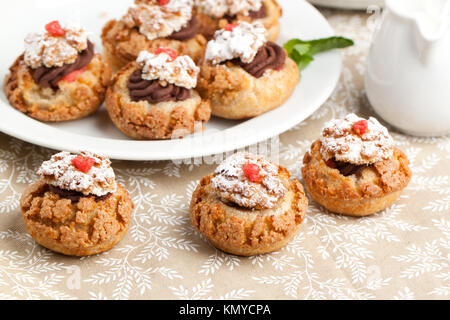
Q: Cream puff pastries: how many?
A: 8